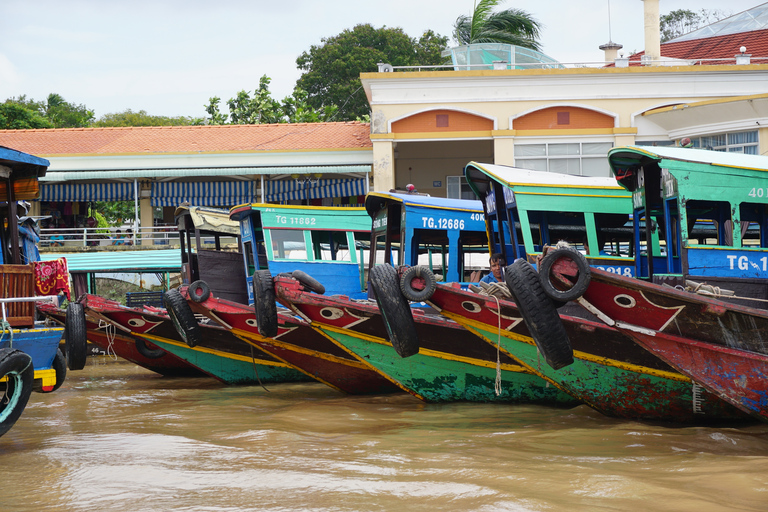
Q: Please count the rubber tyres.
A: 12